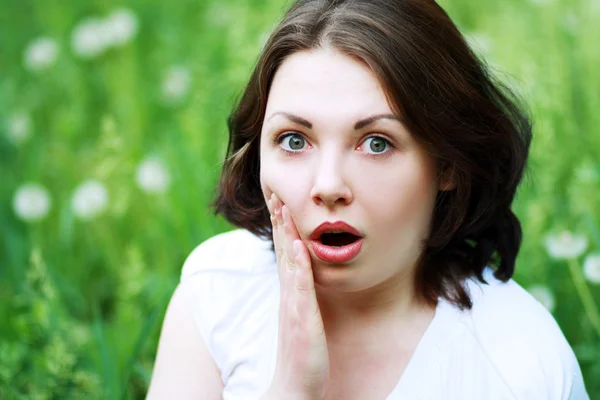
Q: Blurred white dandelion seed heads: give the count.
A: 11